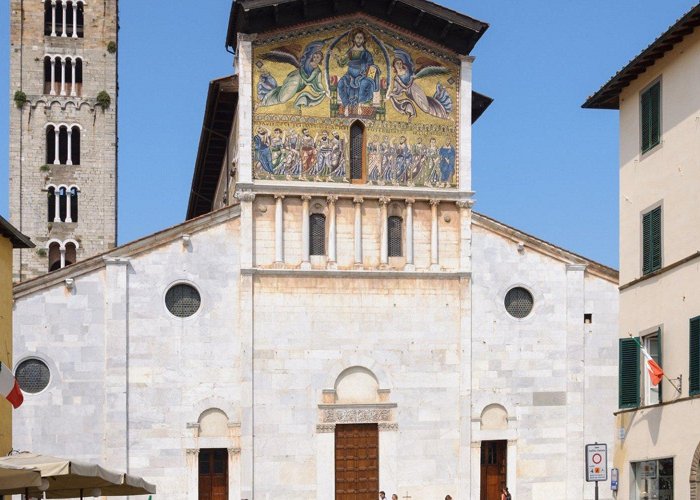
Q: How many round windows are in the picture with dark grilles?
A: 3